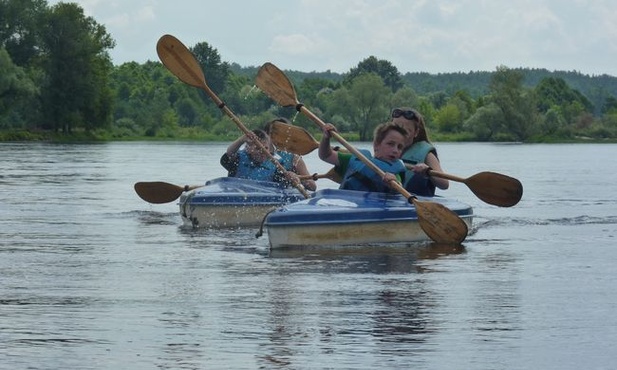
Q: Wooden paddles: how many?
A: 4